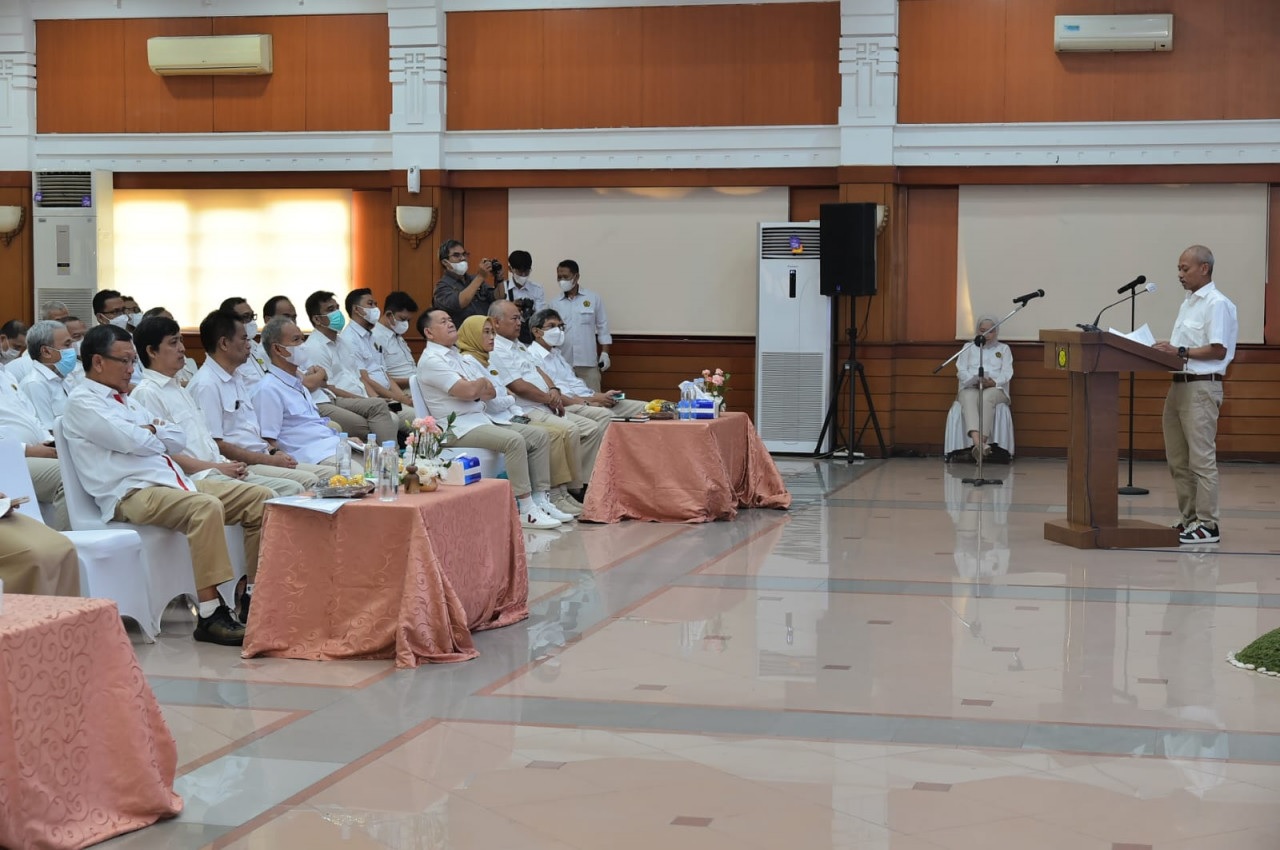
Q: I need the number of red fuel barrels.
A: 0